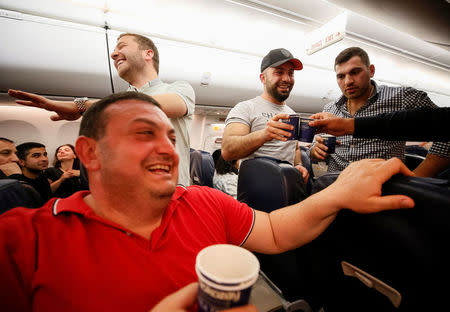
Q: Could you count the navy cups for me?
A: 4